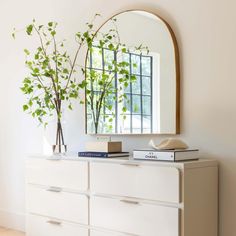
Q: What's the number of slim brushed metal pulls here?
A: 5